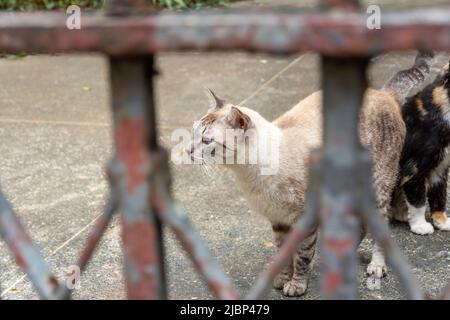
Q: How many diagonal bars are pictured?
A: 5